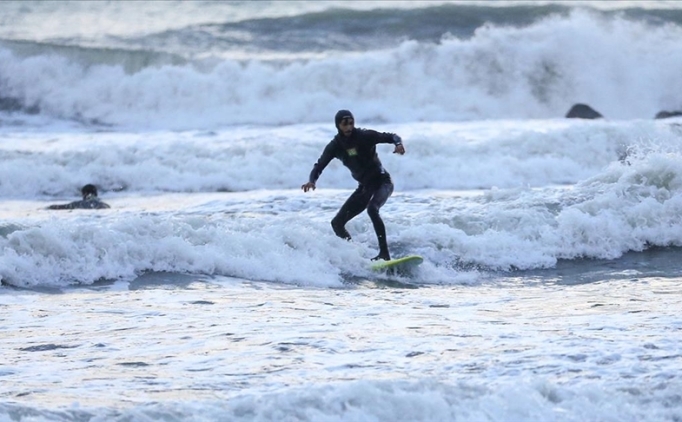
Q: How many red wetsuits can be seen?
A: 0